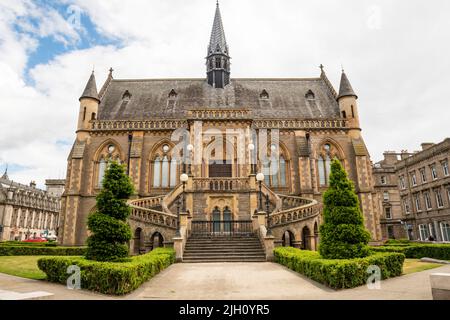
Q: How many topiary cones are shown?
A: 2